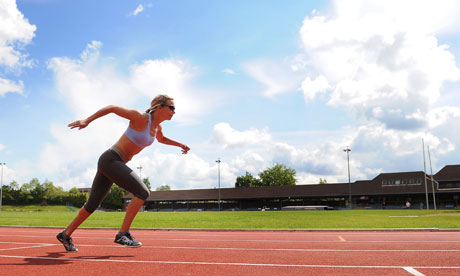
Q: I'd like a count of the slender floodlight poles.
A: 4